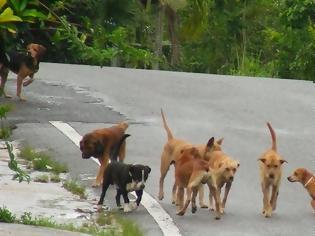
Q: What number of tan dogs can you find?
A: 5